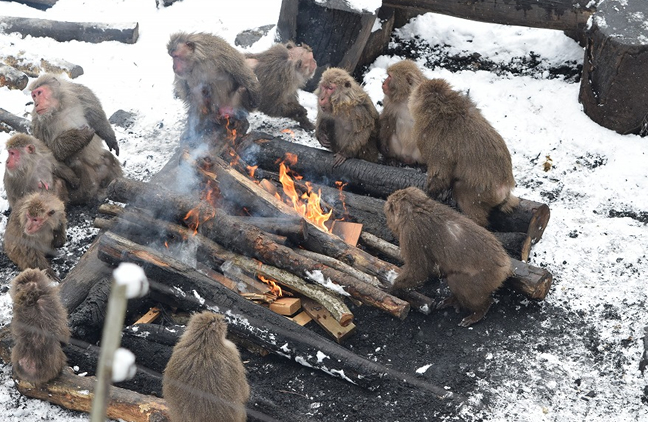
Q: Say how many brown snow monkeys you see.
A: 11